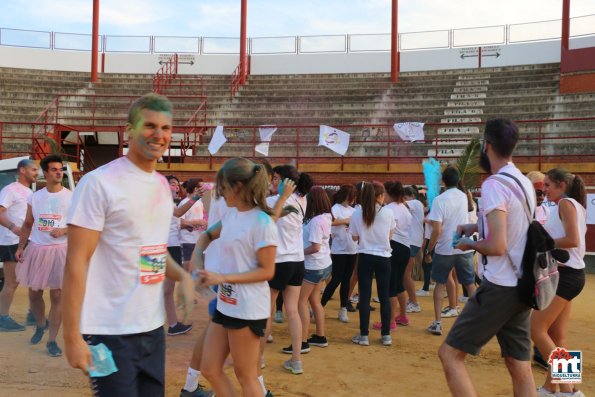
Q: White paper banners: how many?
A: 4